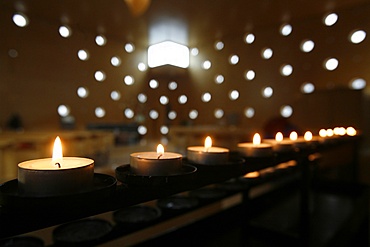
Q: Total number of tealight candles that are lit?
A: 12